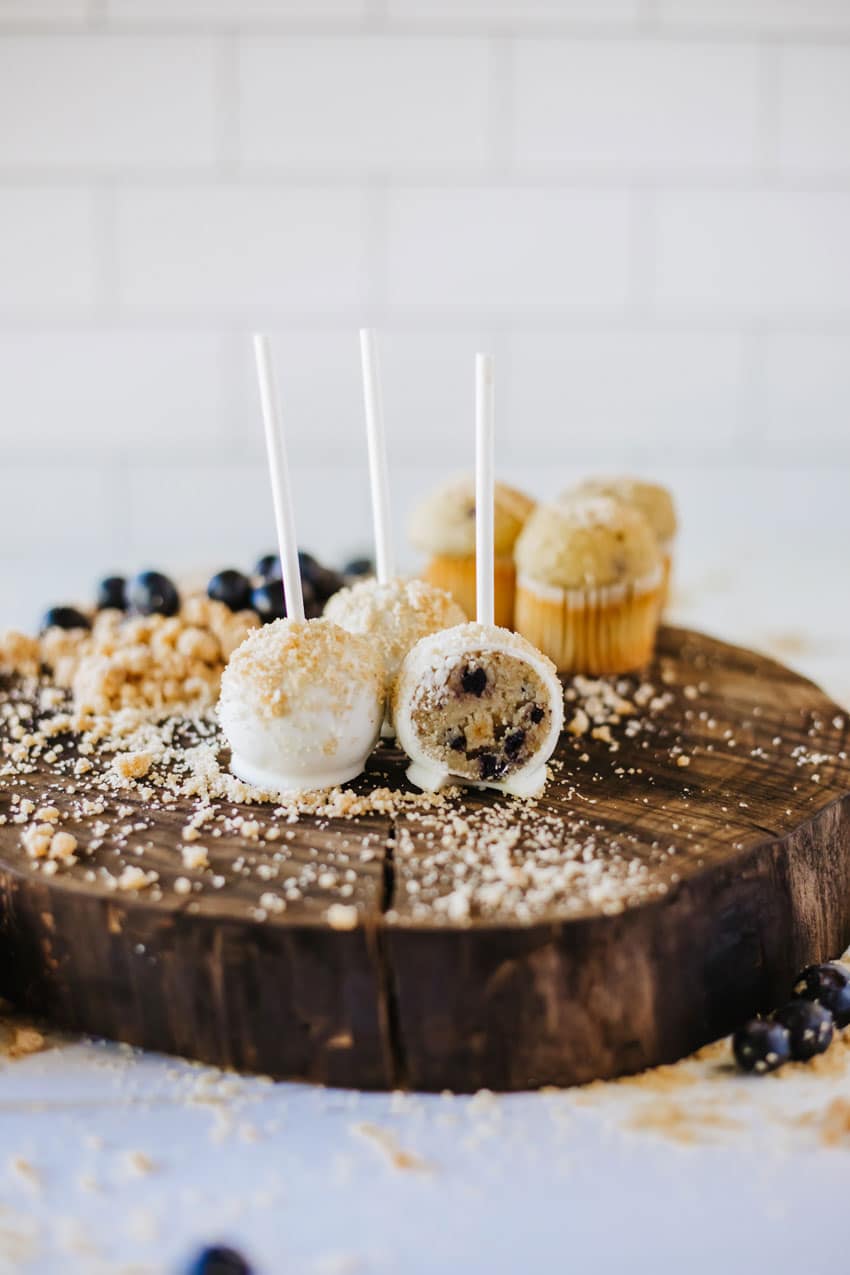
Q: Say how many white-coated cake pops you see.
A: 3